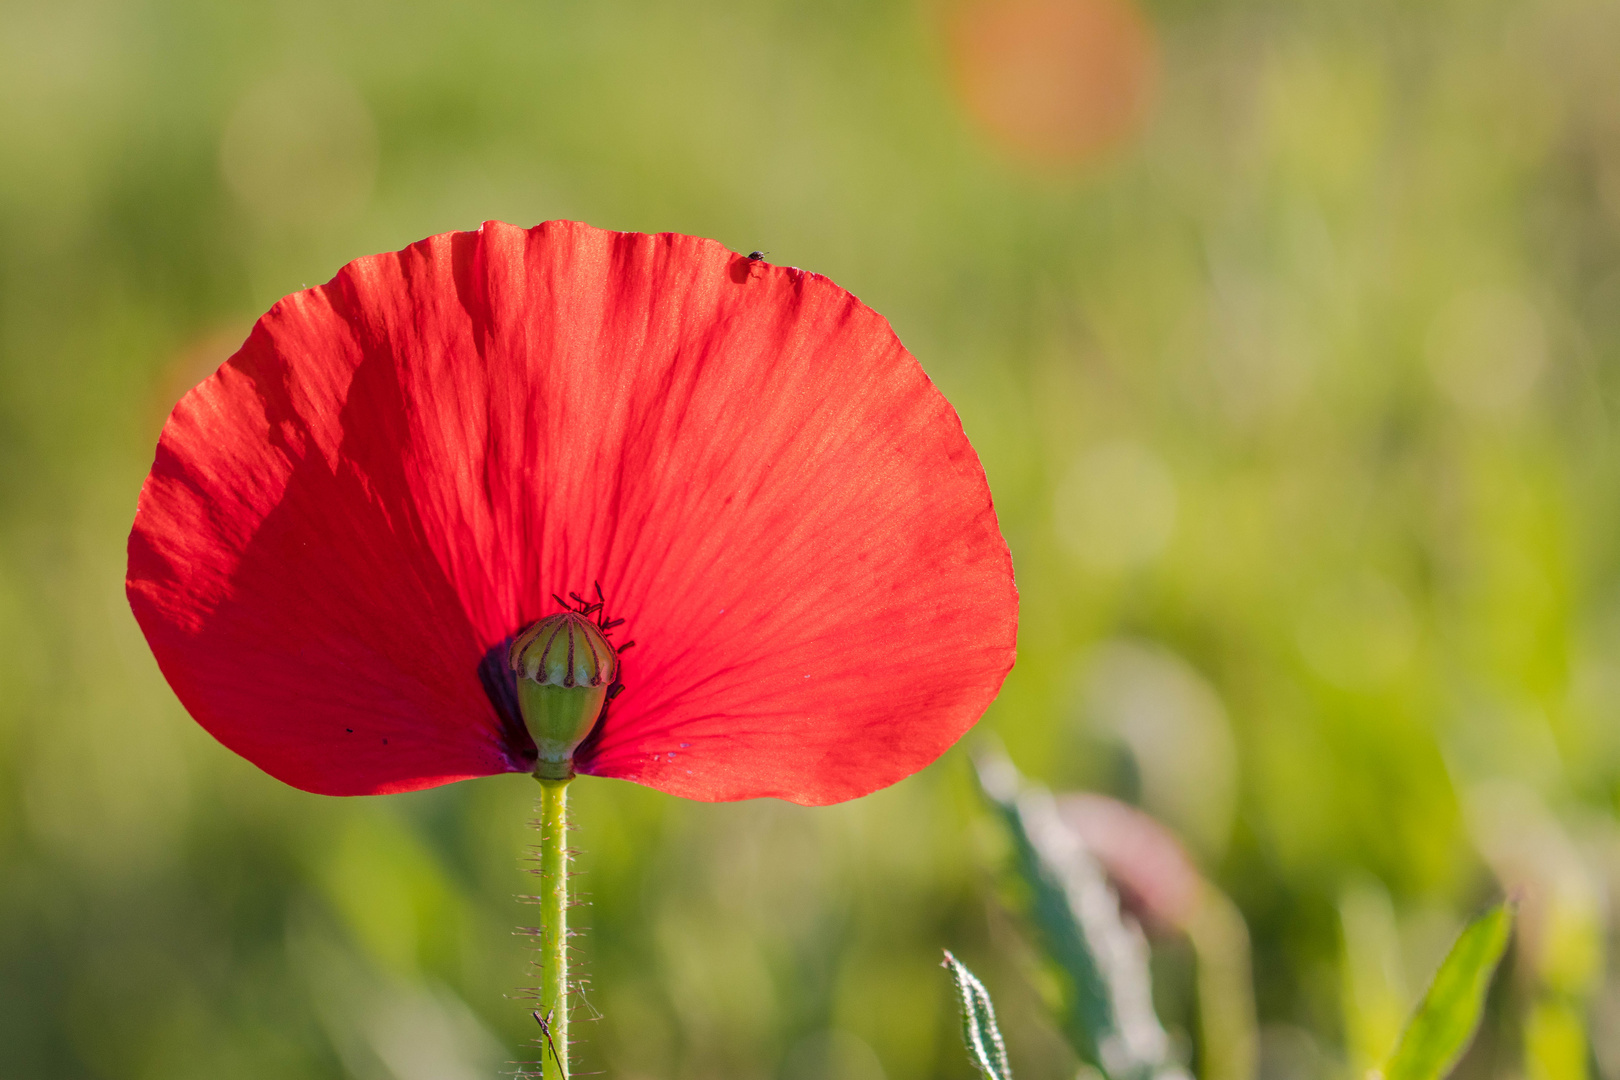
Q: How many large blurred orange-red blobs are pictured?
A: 1